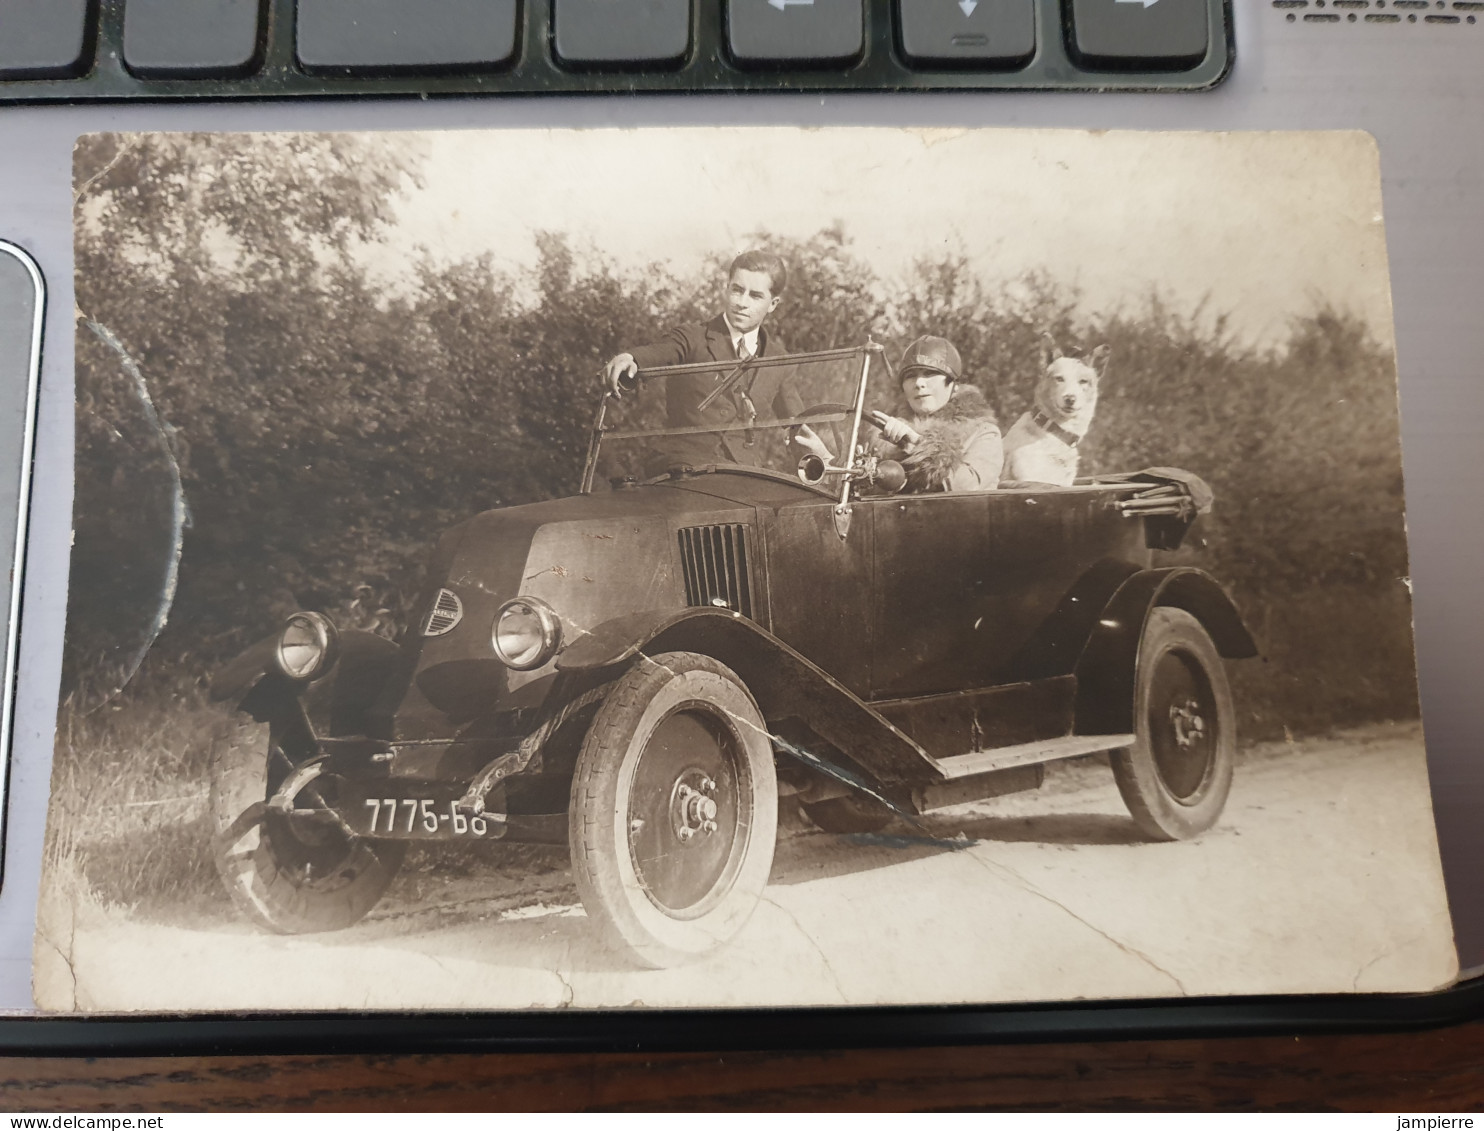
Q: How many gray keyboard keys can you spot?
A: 7